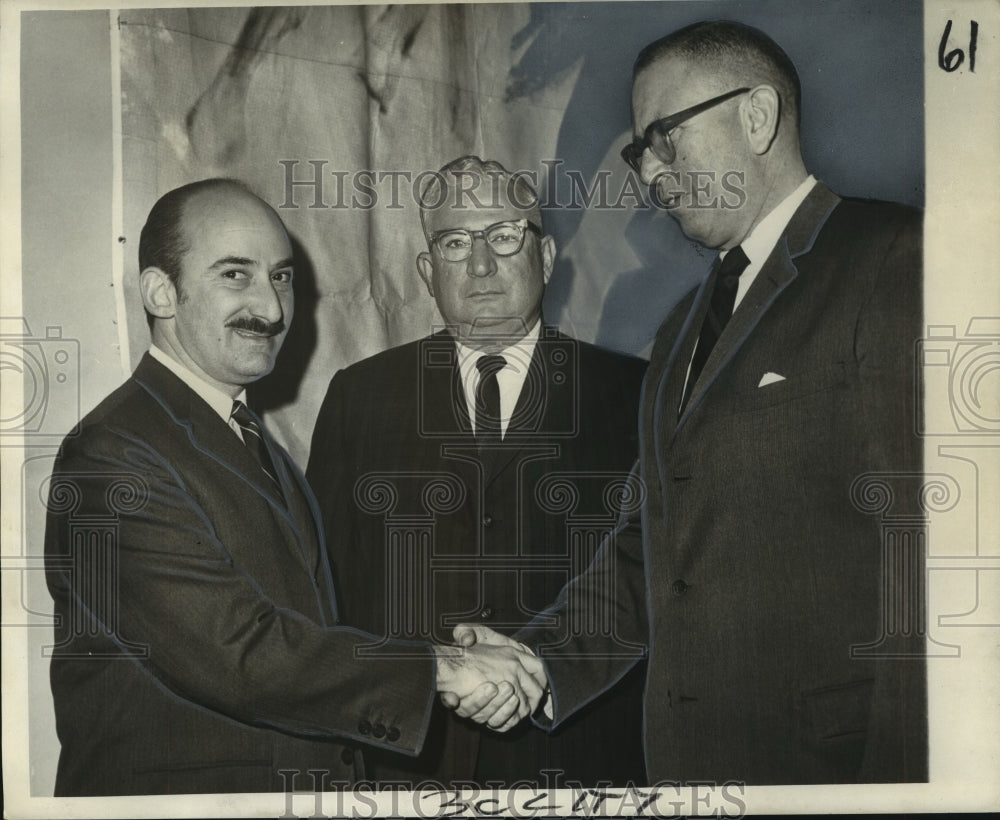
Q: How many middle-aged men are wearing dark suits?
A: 3